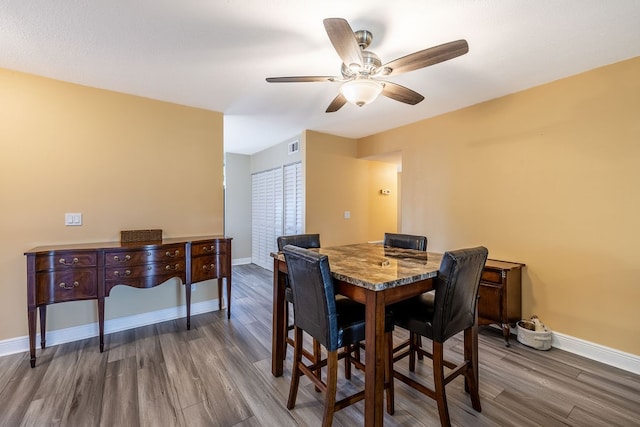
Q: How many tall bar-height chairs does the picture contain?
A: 4